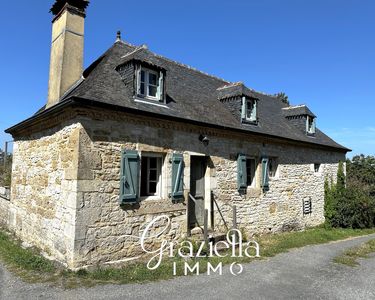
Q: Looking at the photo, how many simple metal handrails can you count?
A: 2